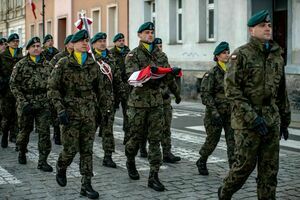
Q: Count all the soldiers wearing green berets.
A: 12